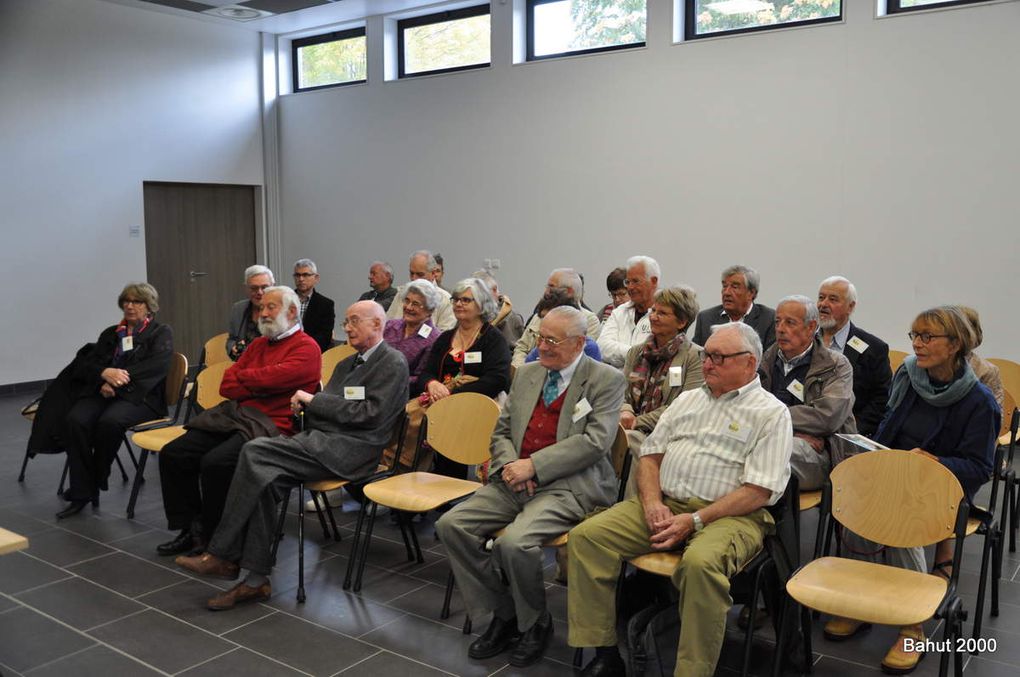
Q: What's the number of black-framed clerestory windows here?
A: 5